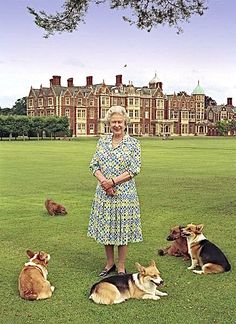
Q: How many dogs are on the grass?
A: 5